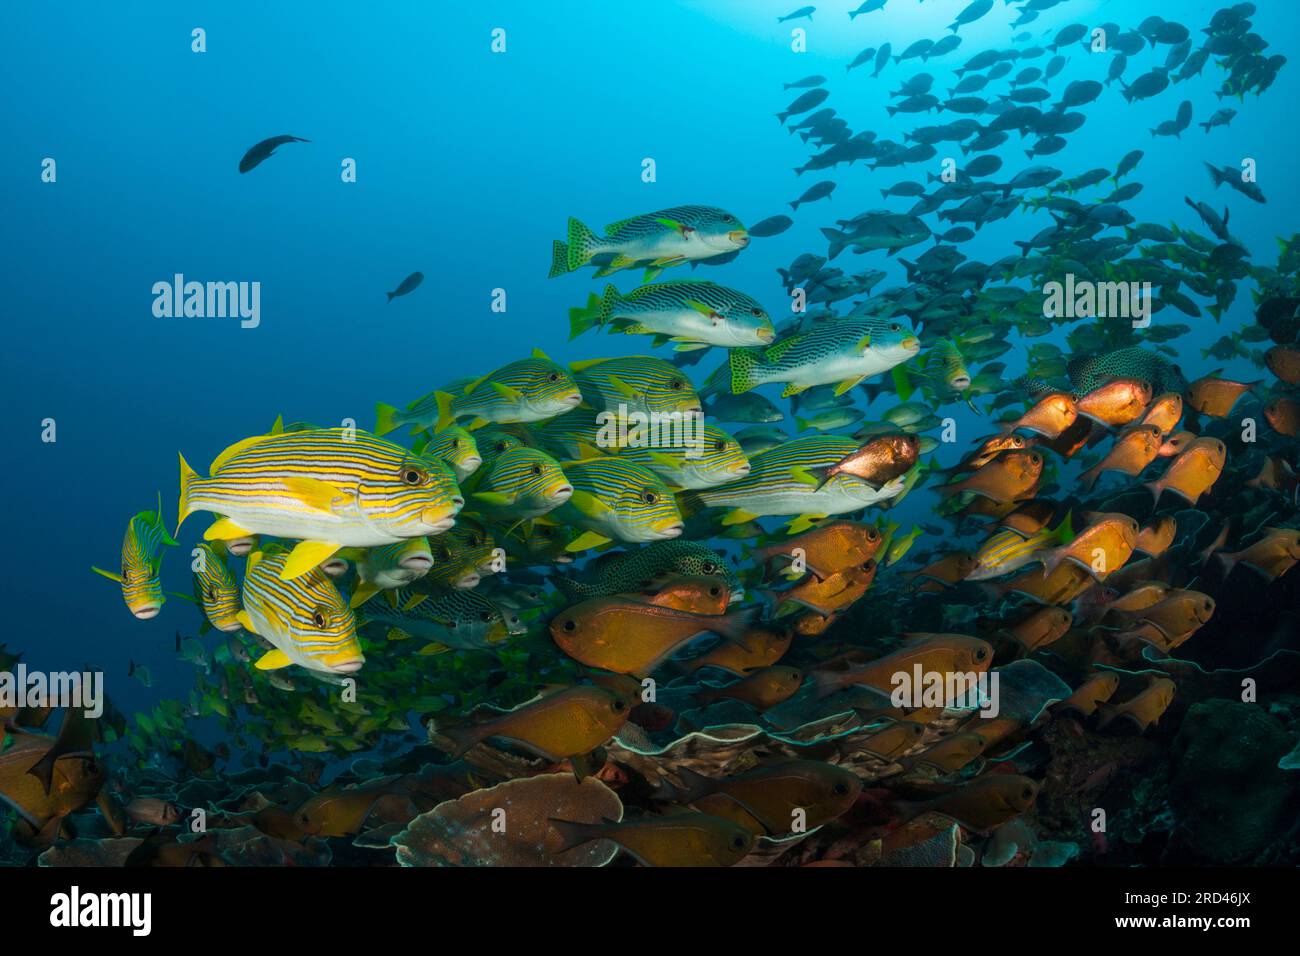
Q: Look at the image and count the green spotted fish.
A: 2